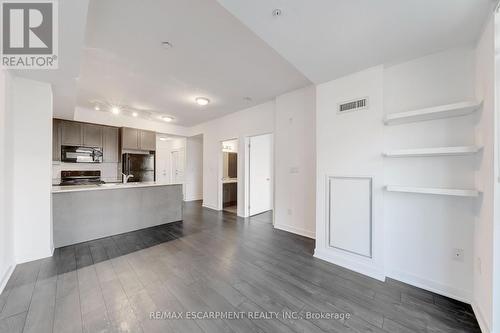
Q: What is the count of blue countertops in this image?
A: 0